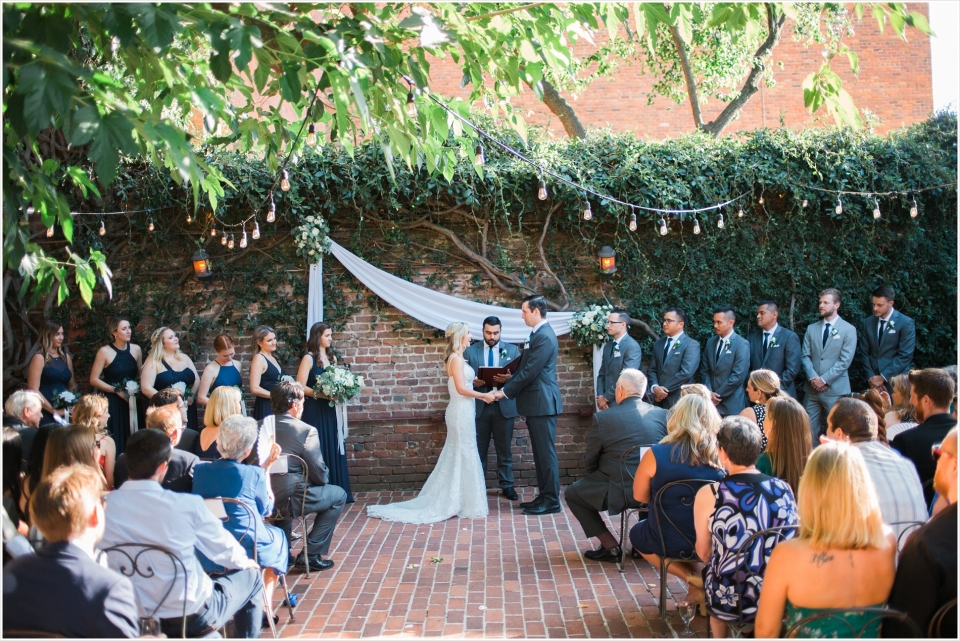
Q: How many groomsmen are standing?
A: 6